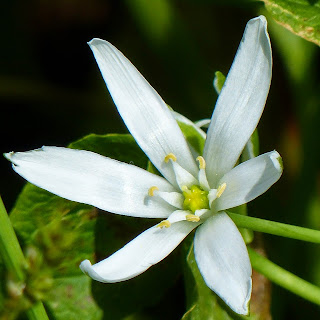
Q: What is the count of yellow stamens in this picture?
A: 6